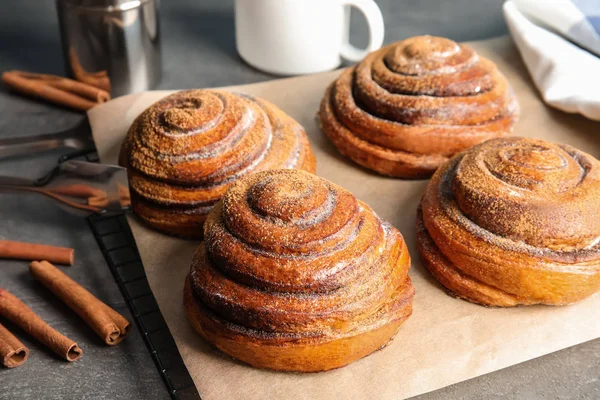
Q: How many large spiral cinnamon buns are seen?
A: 4